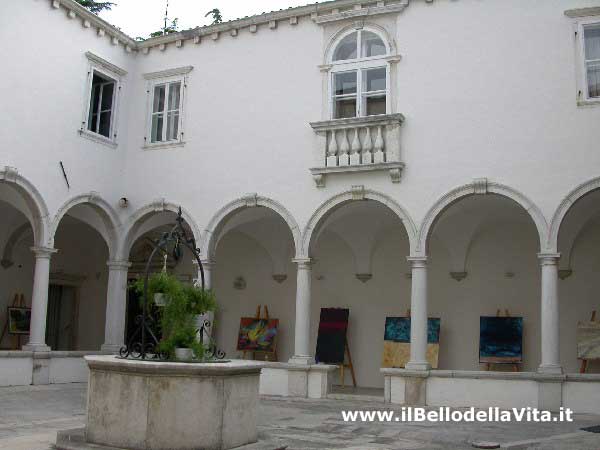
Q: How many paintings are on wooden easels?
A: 6